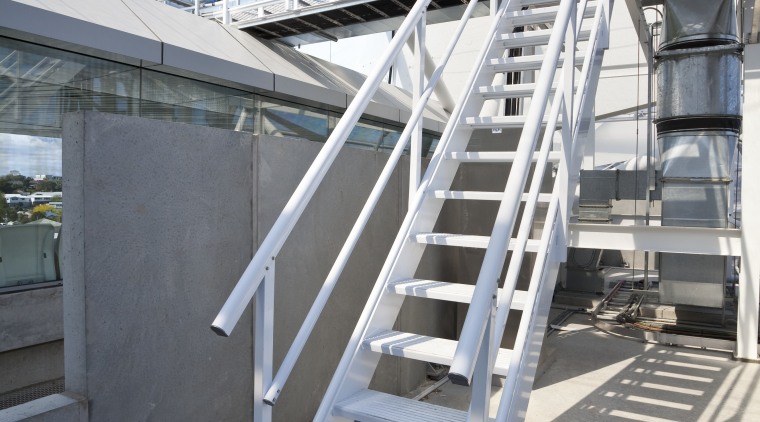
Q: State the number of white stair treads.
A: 12